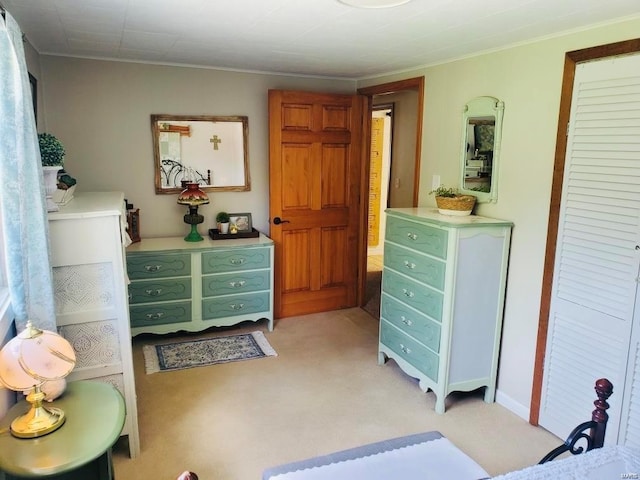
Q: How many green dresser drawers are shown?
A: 11